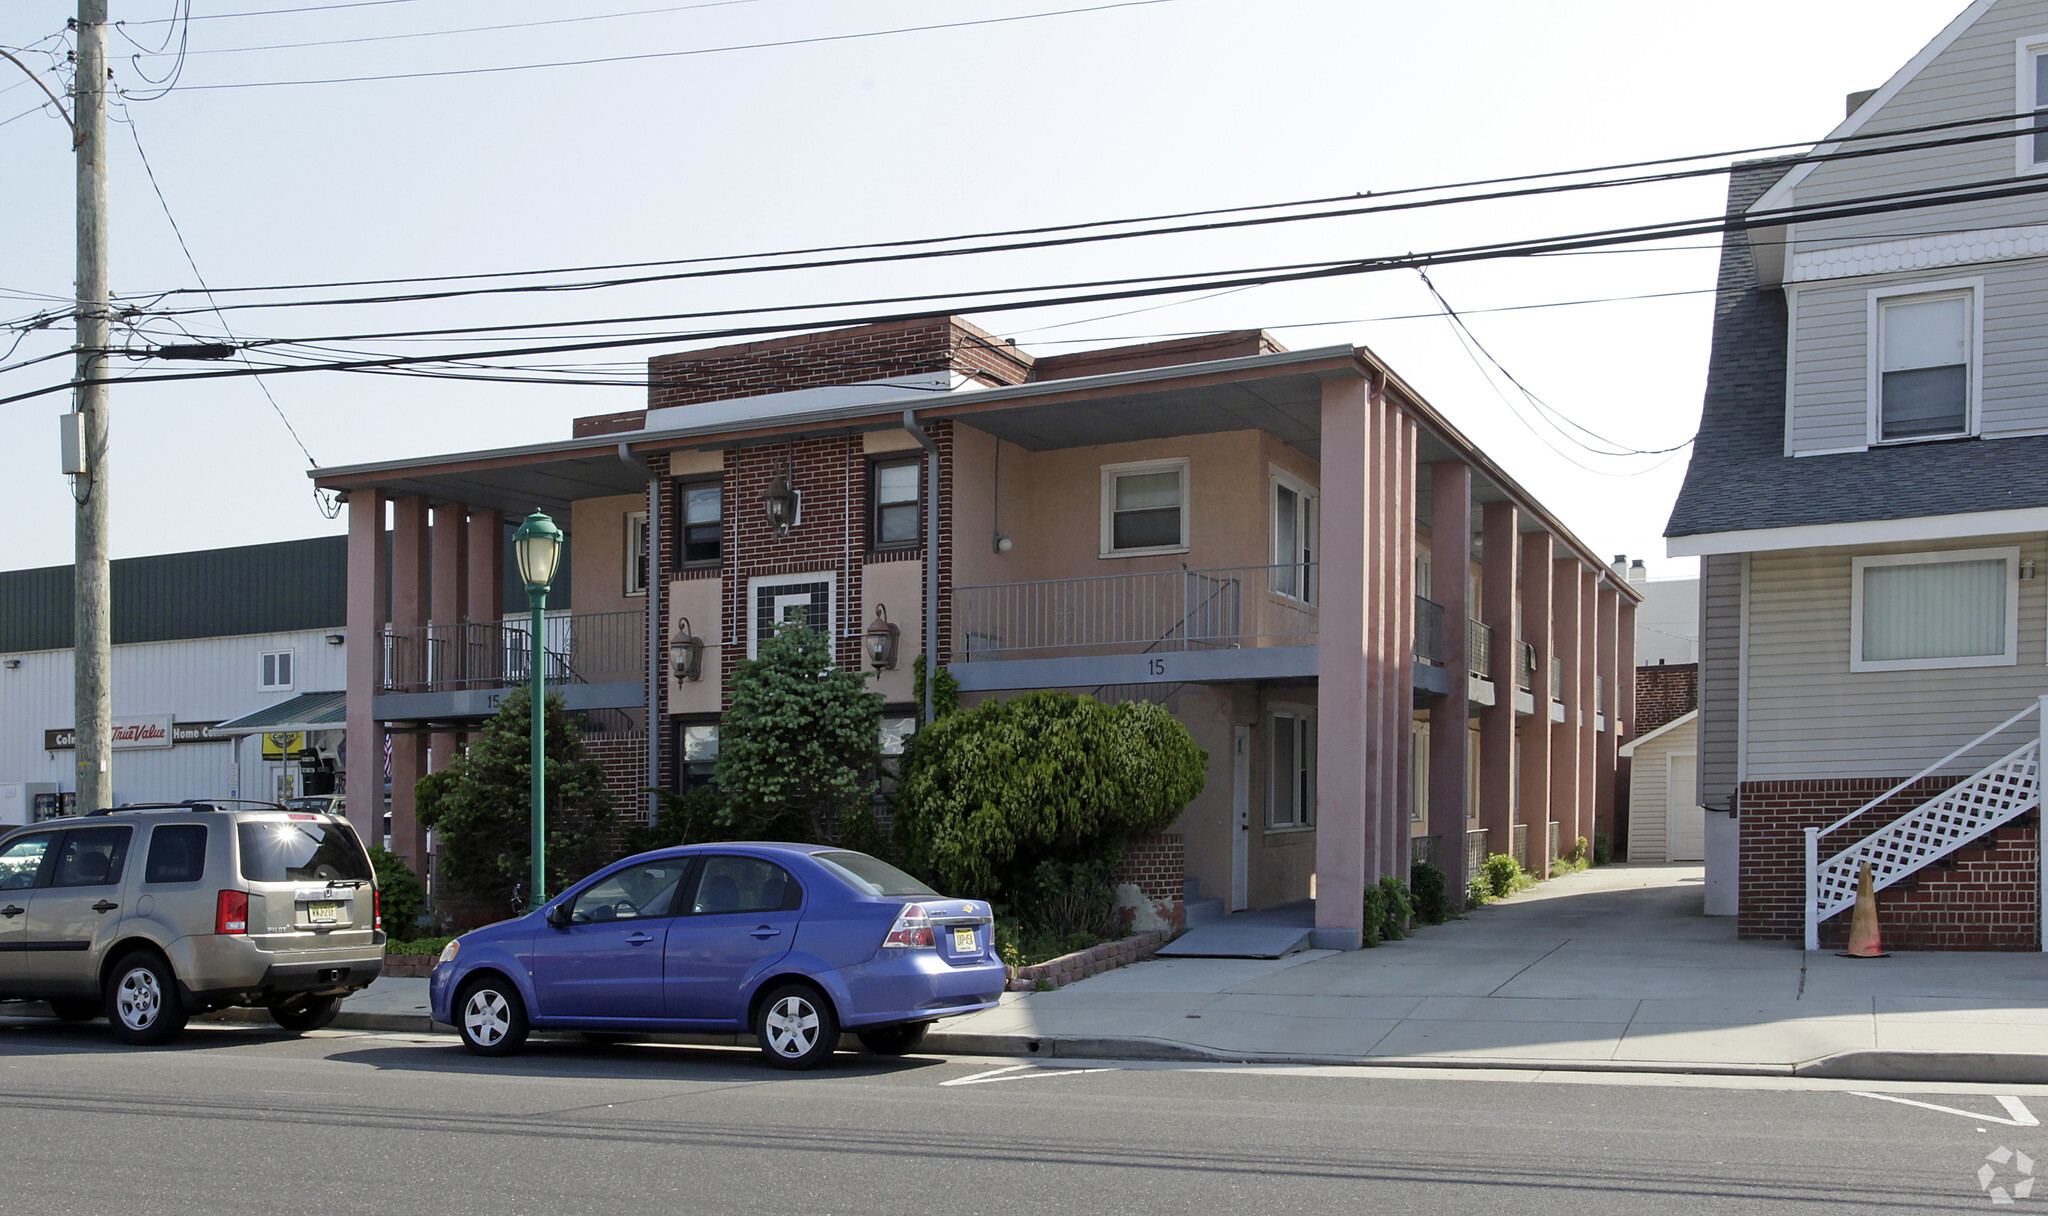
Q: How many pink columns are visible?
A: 15